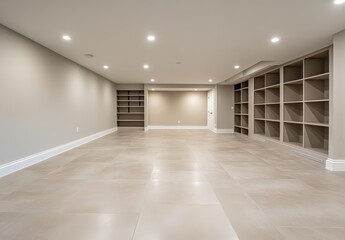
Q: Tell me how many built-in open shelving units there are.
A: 4